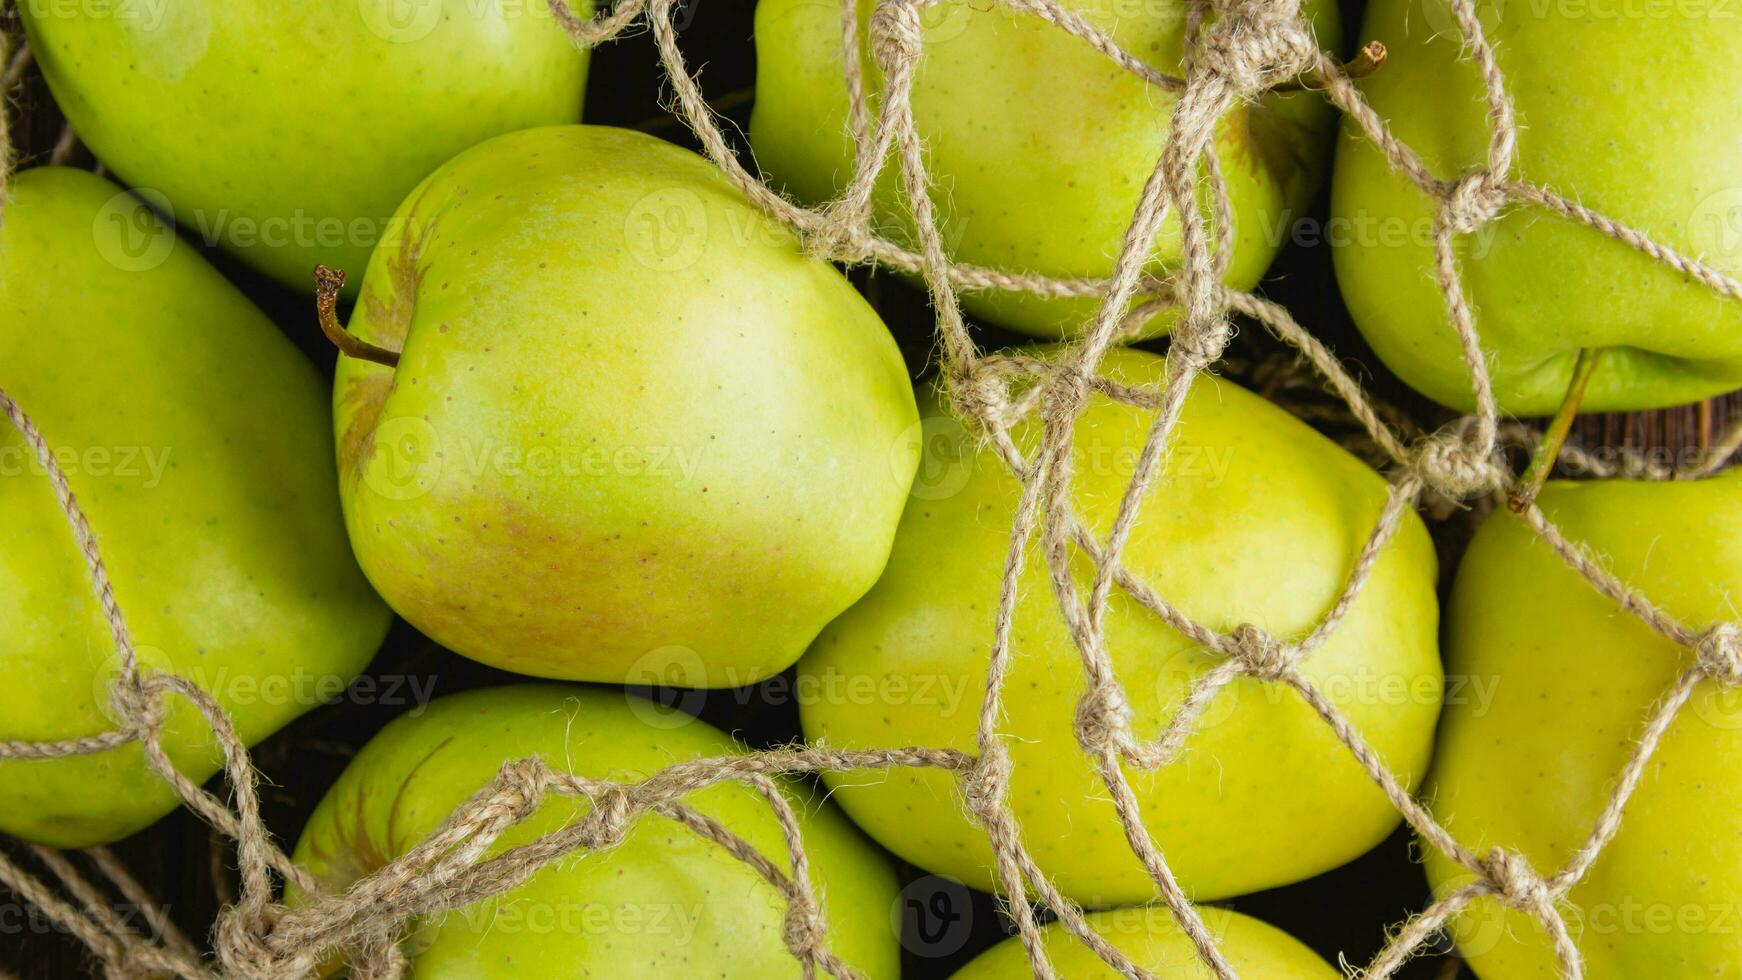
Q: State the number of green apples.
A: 9